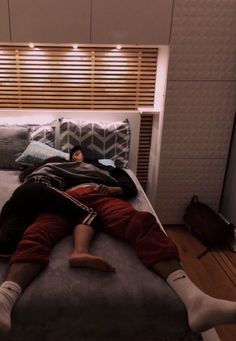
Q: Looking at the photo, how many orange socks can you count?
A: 0